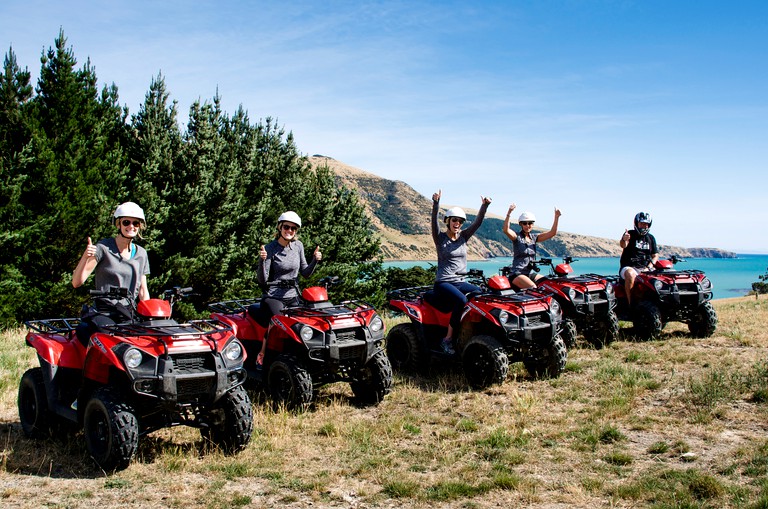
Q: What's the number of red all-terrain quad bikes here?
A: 5